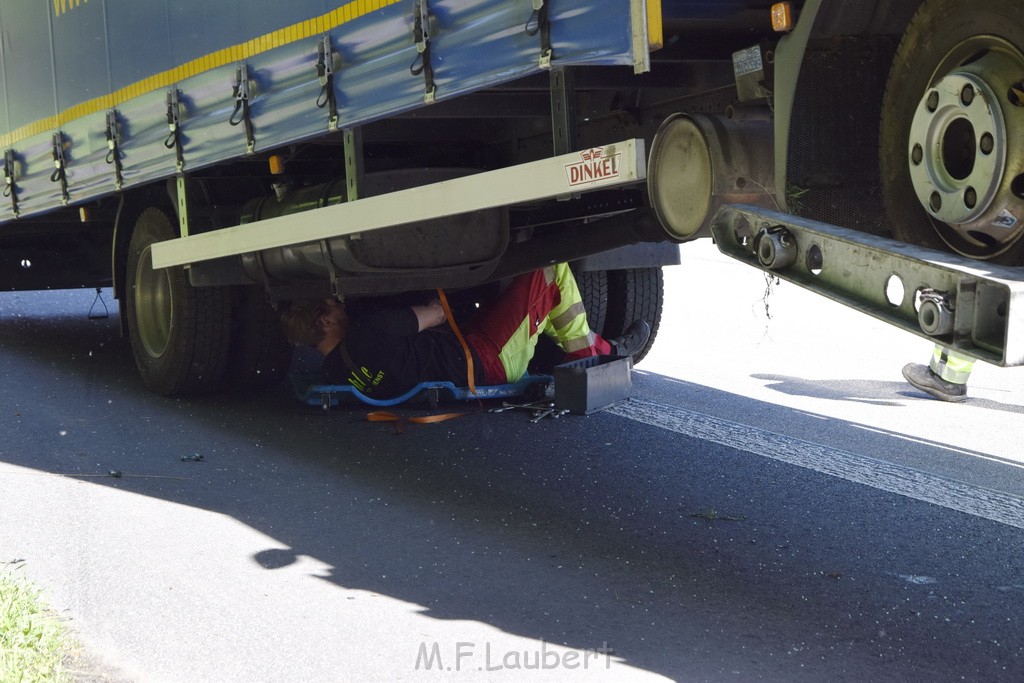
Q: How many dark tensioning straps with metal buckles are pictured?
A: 8